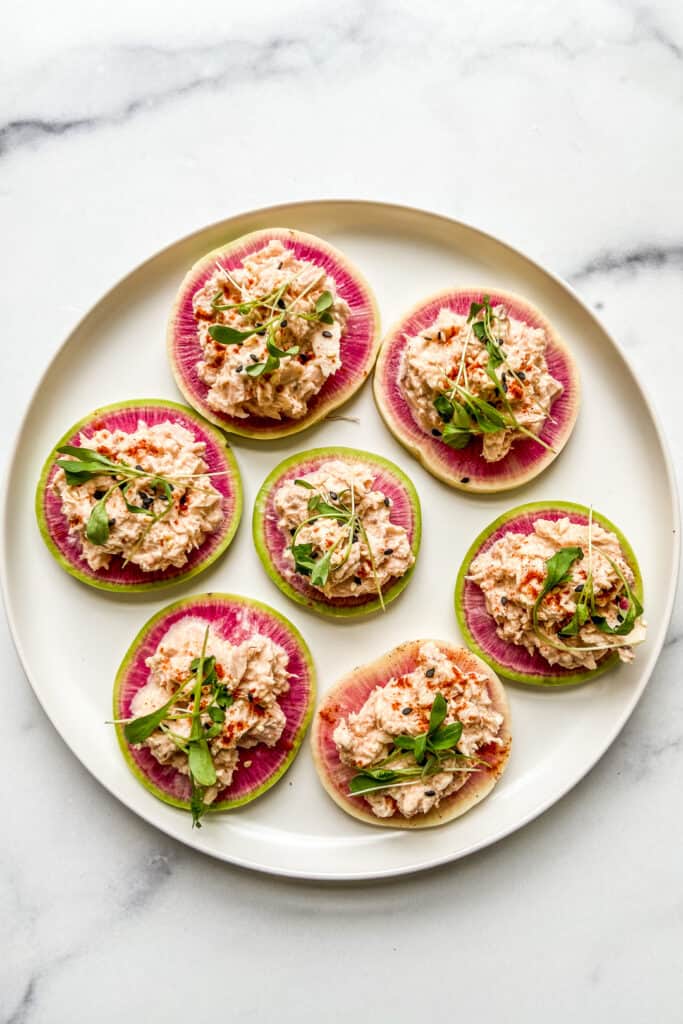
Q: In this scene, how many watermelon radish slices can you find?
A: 7